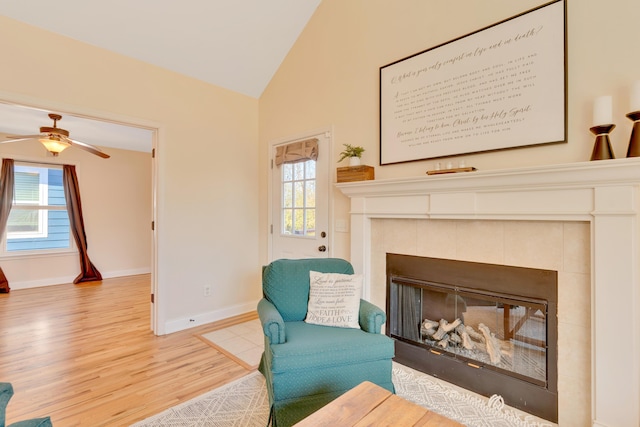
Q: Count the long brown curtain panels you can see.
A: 2